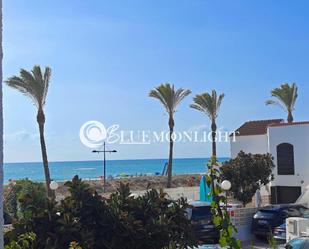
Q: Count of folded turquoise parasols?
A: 1